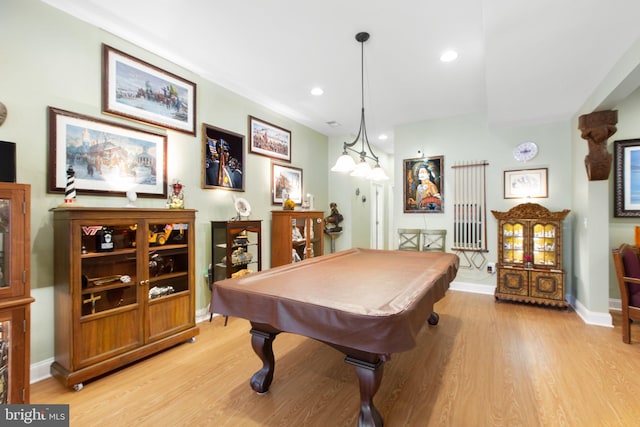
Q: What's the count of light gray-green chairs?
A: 2